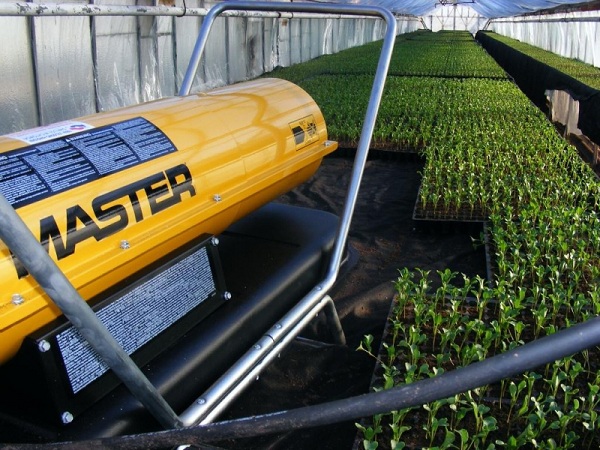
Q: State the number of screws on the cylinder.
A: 4